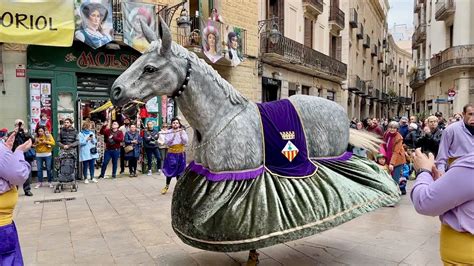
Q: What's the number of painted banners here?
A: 4